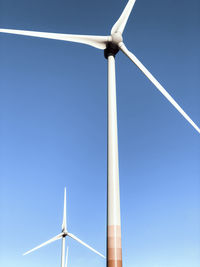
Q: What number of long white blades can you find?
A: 6